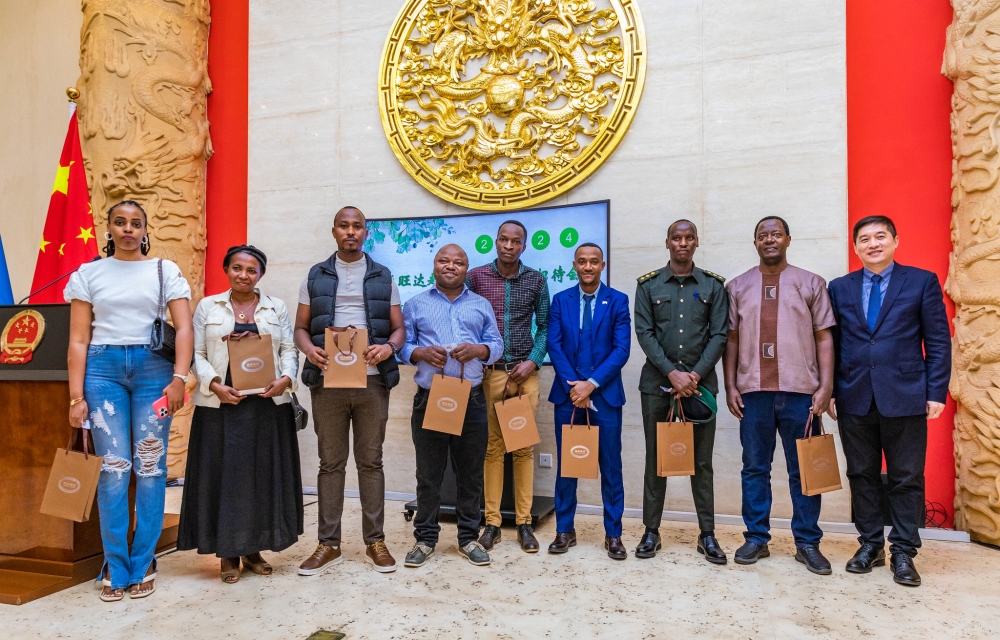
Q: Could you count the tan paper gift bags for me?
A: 8